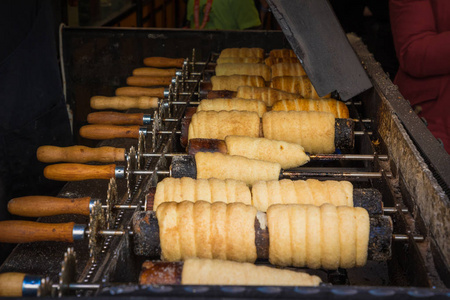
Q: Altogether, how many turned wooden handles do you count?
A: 12